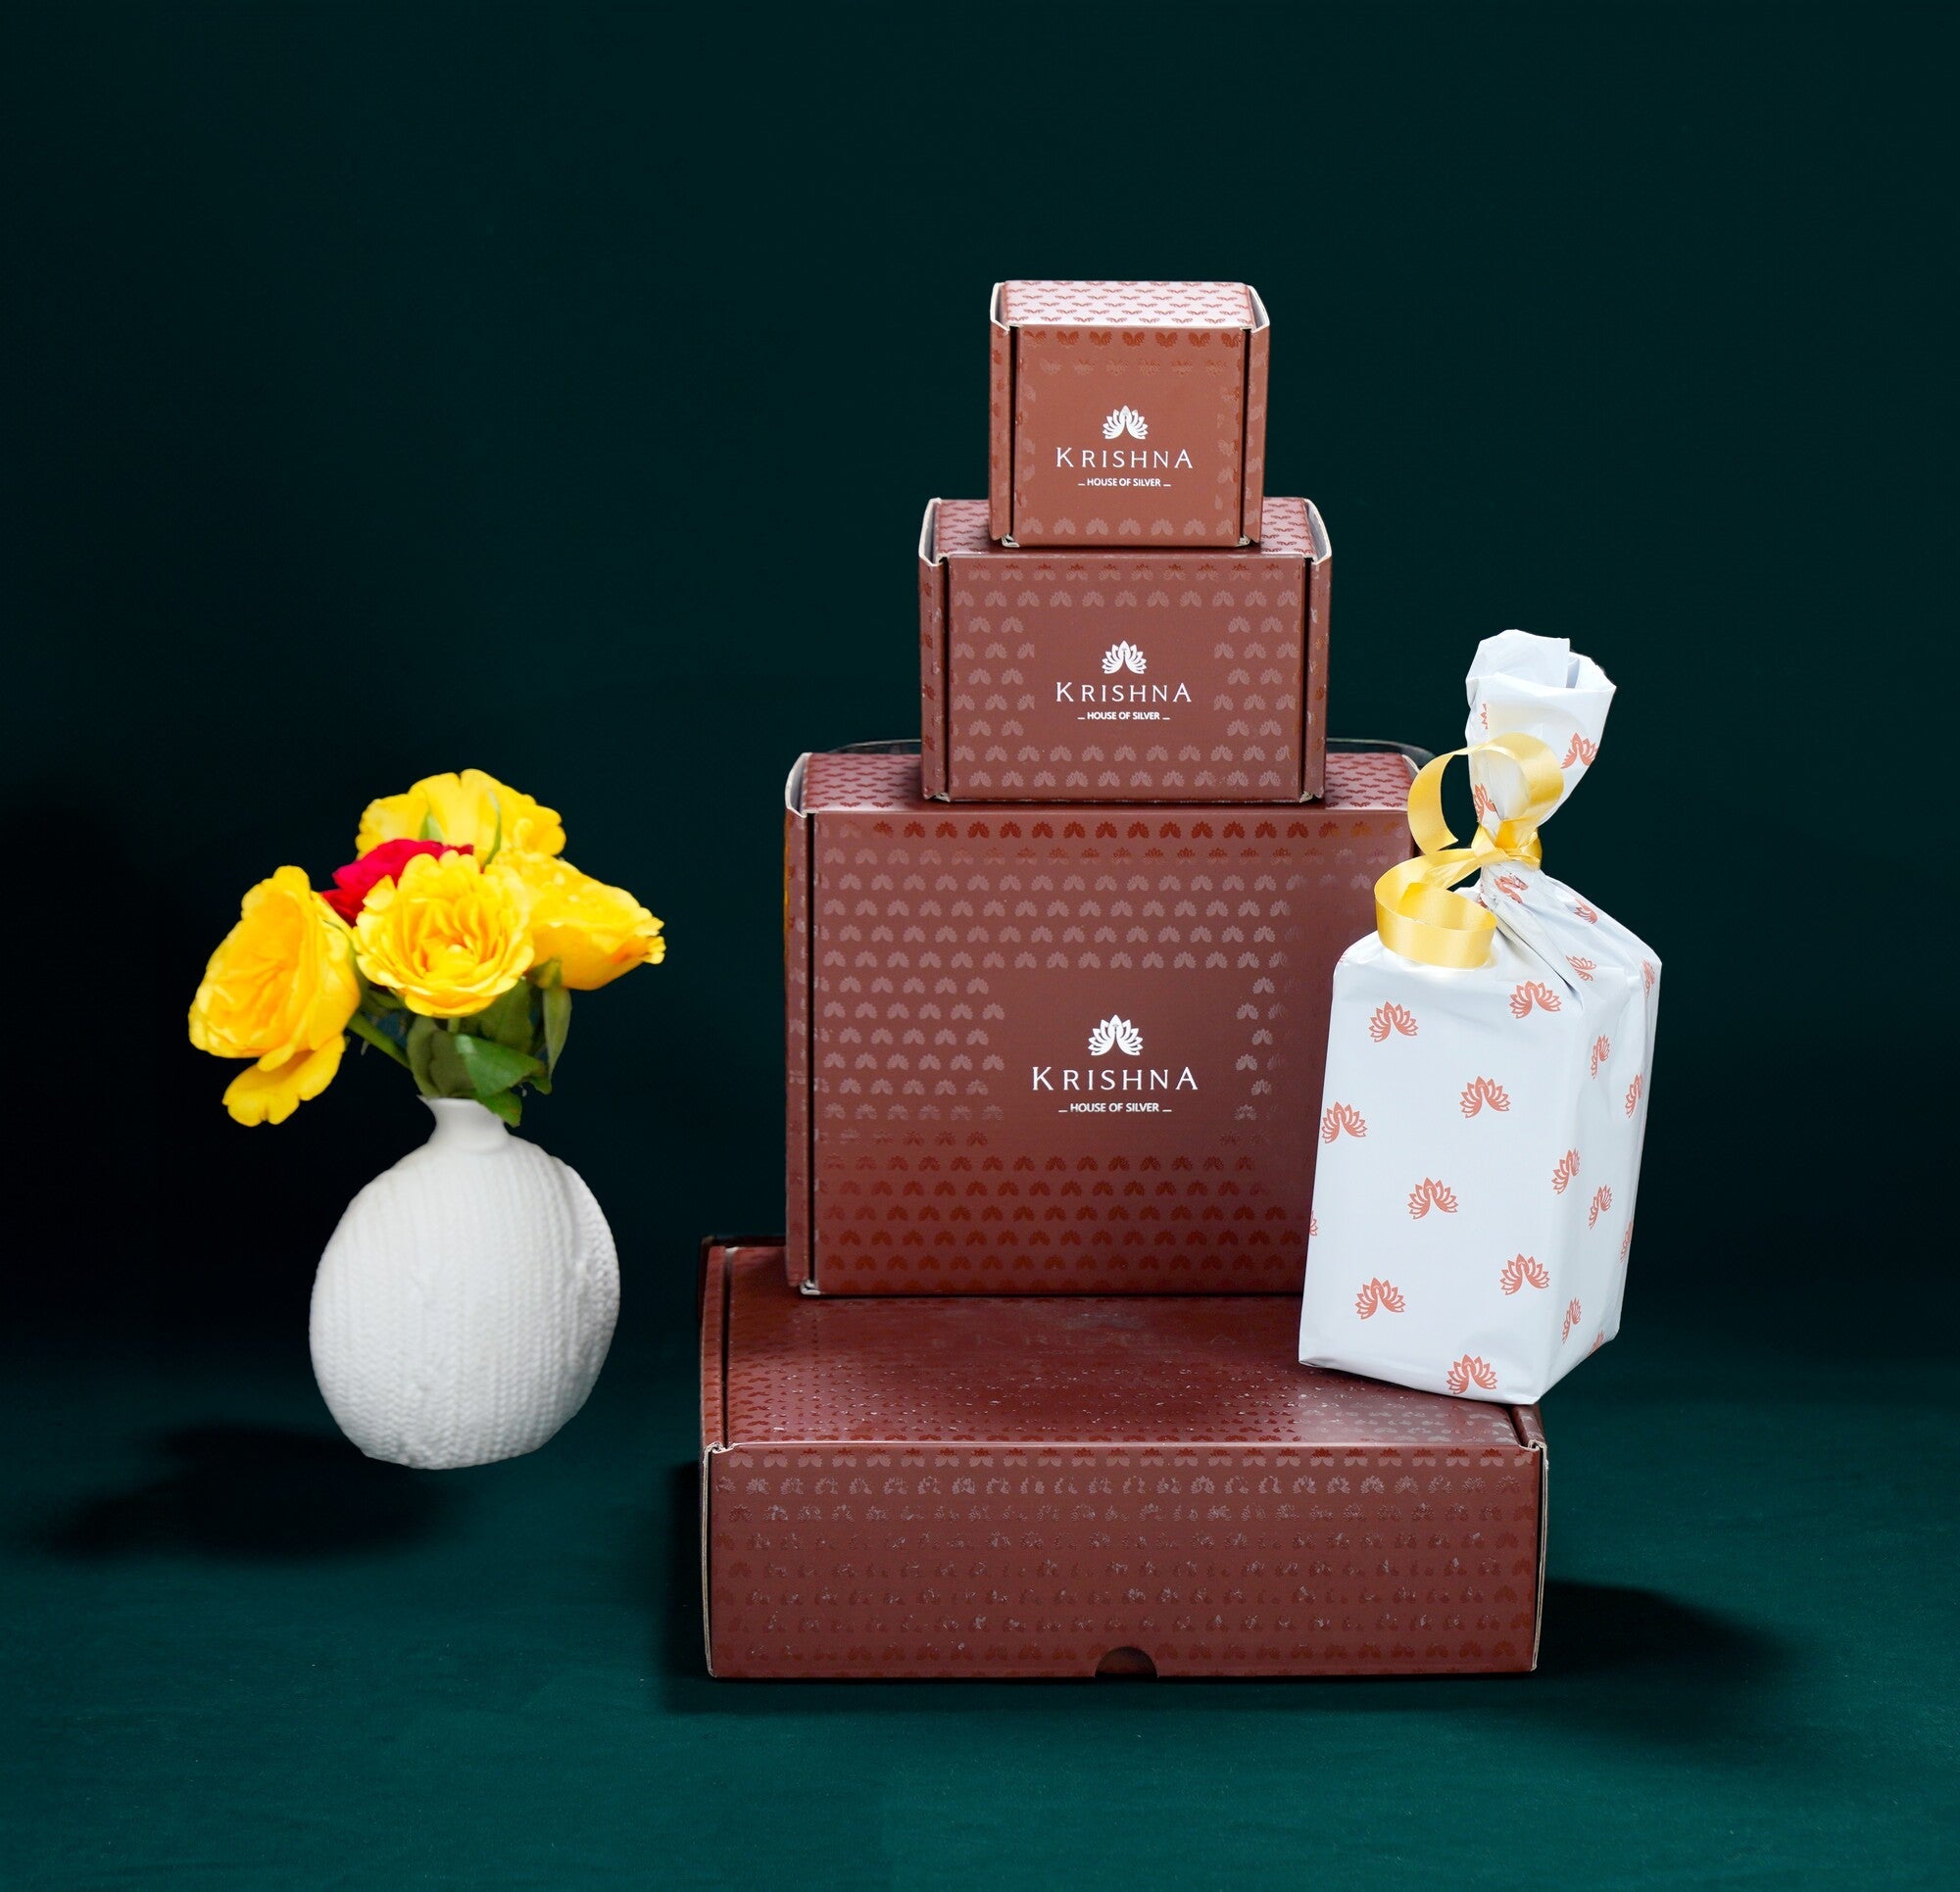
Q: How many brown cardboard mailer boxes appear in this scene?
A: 4